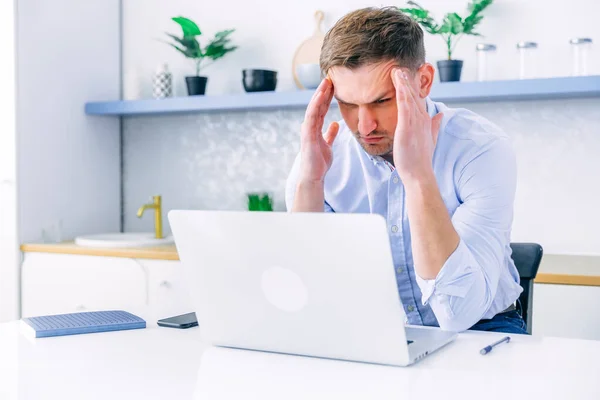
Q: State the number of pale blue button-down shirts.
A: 1